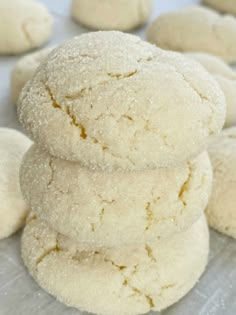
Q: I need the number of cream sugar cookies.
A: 11